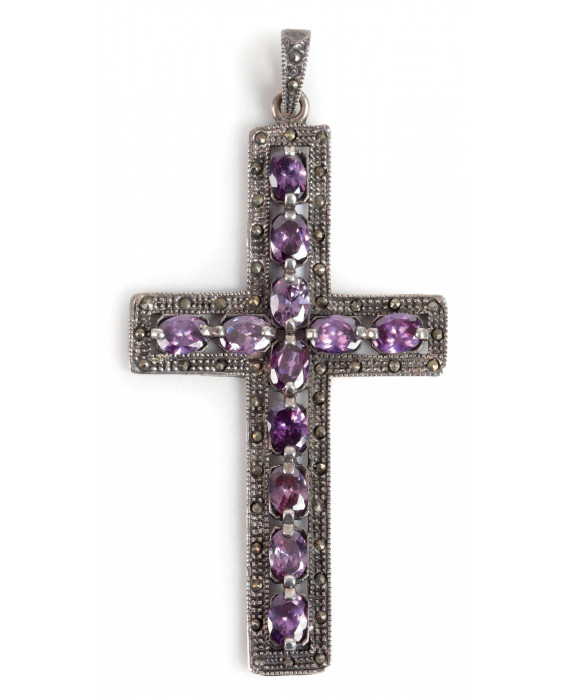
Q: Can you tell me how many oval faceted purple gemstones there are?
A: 12